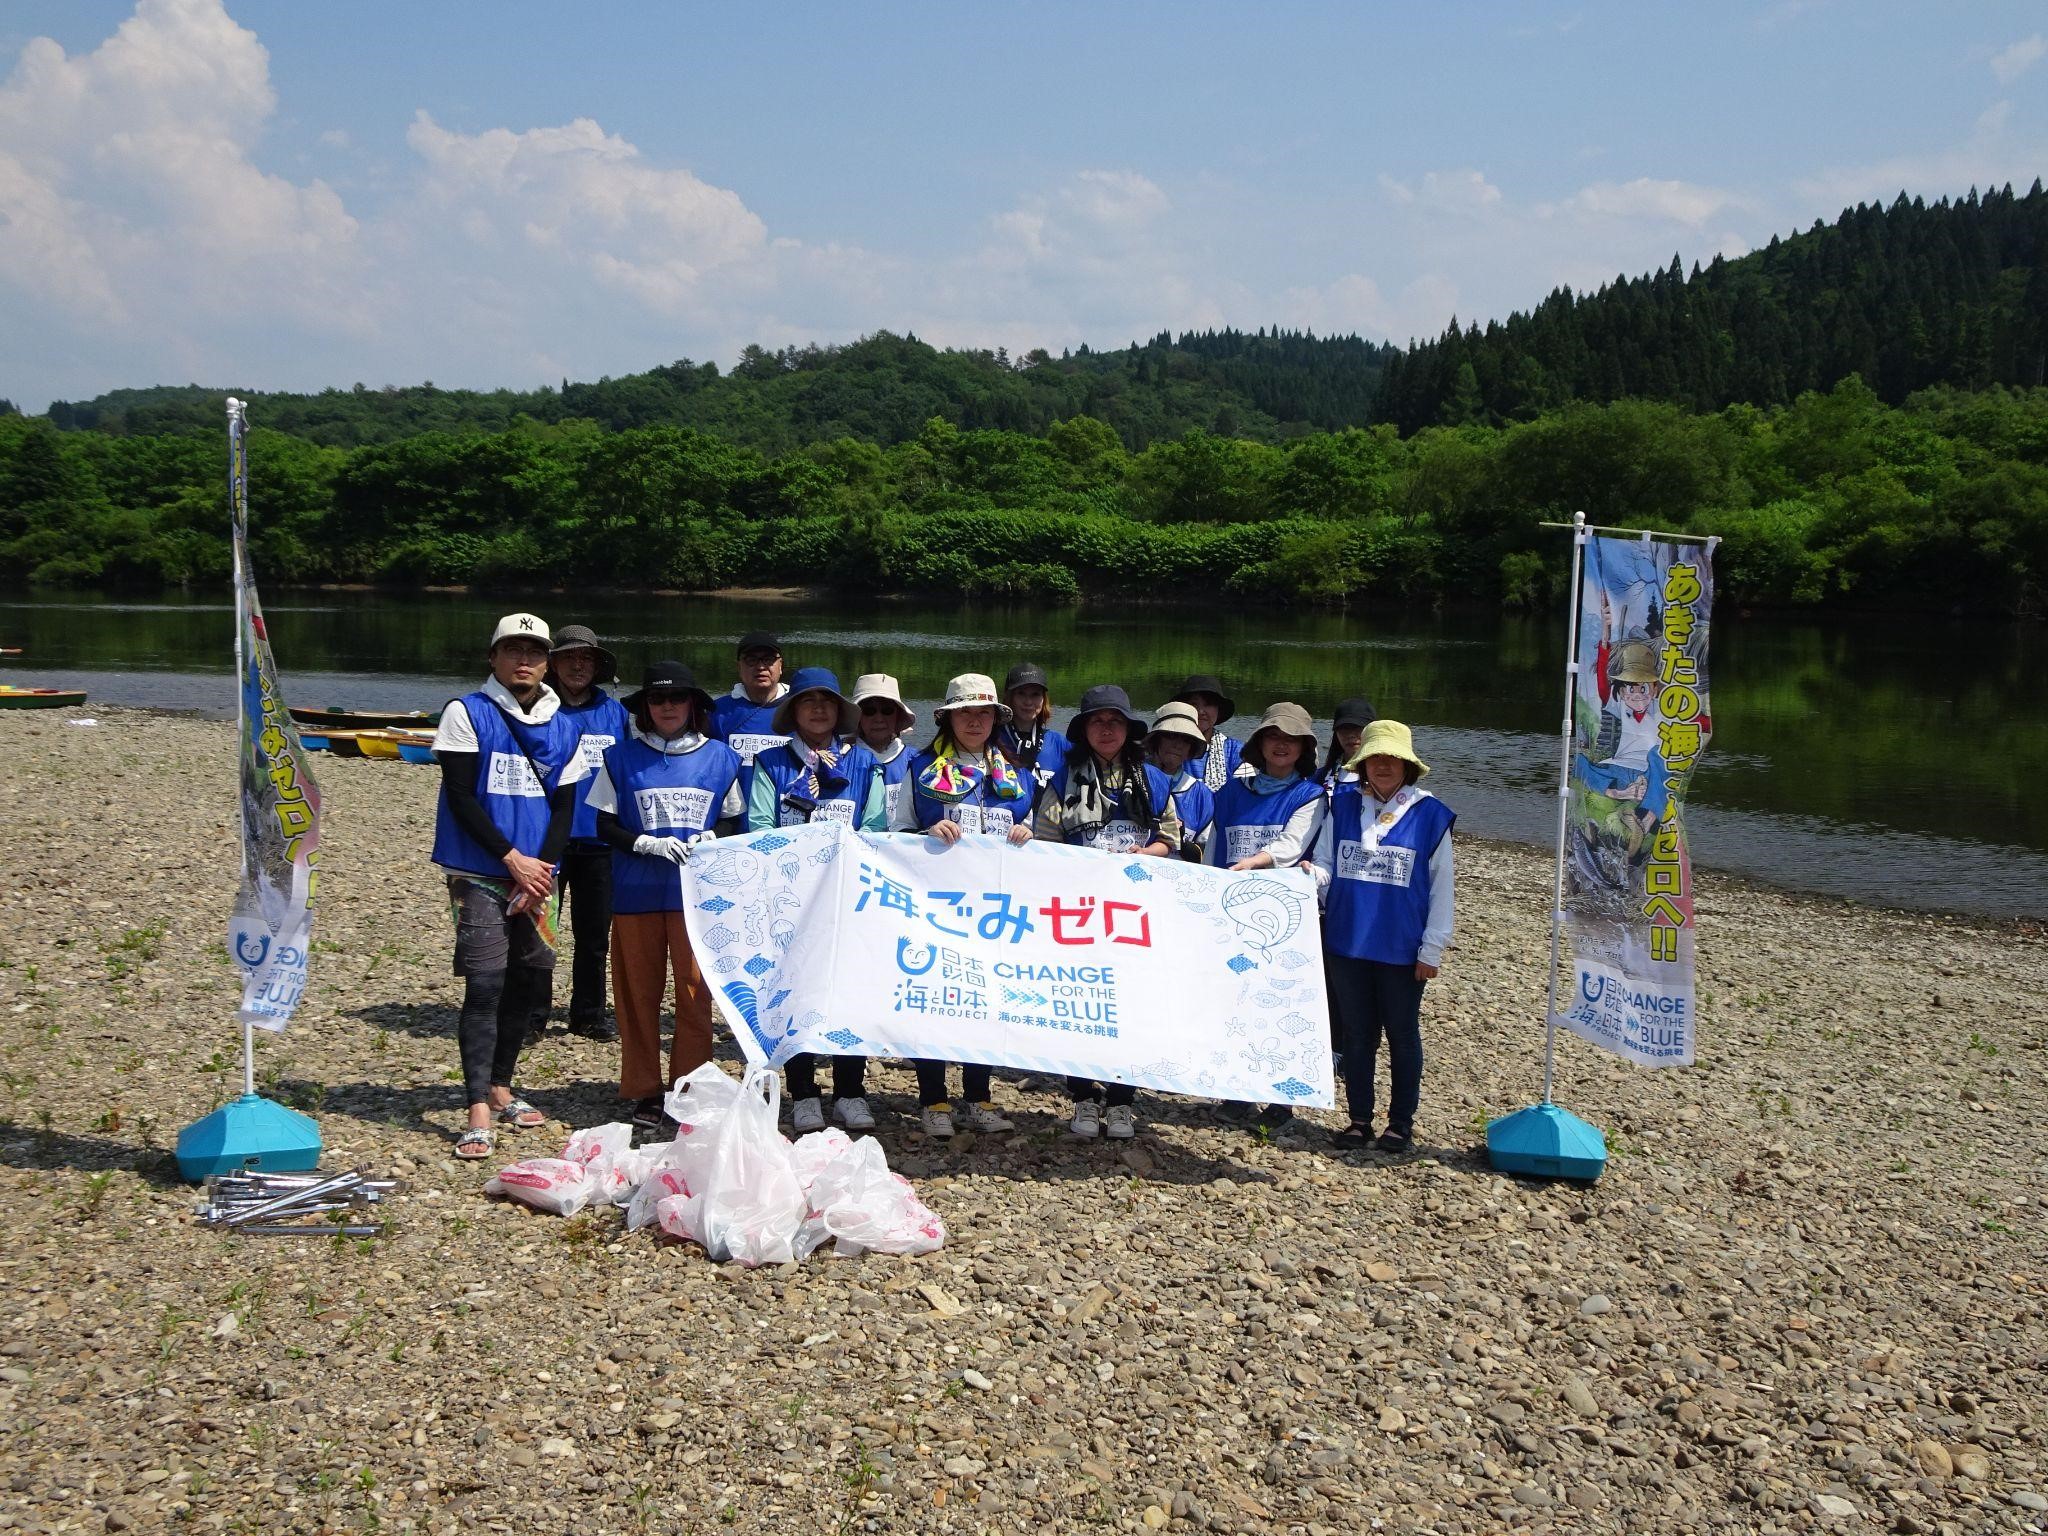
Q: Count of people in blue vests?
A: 14